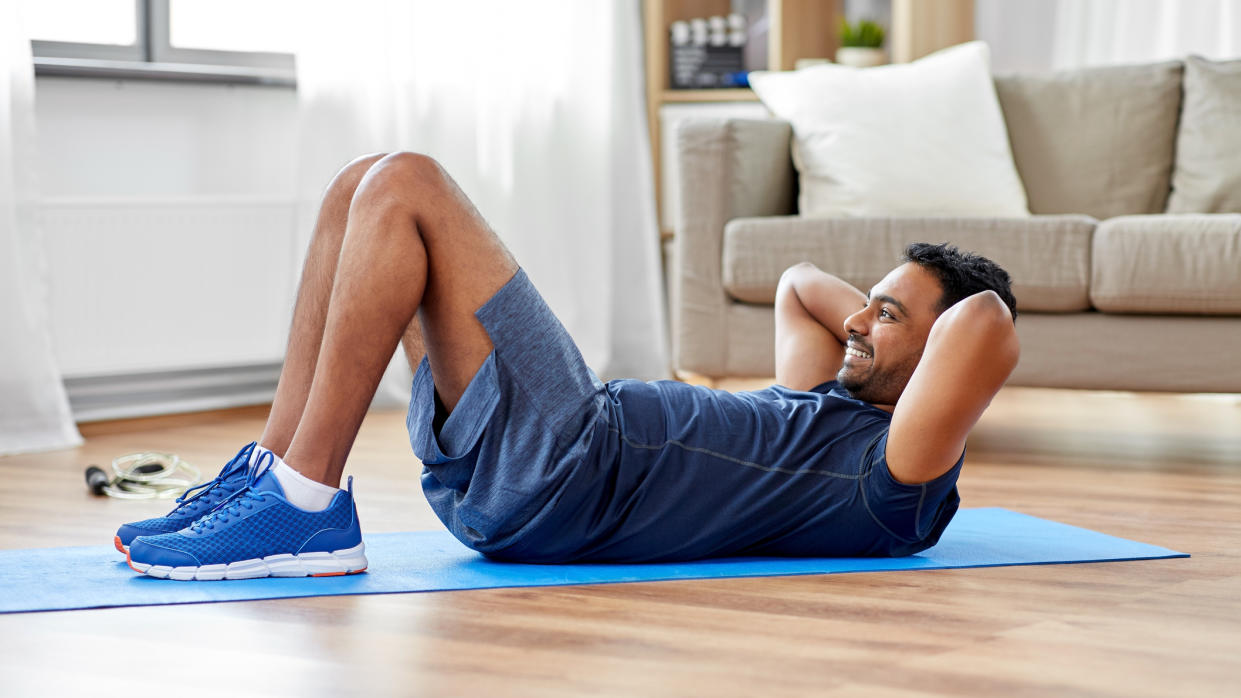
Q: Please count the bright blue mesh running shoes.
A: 2